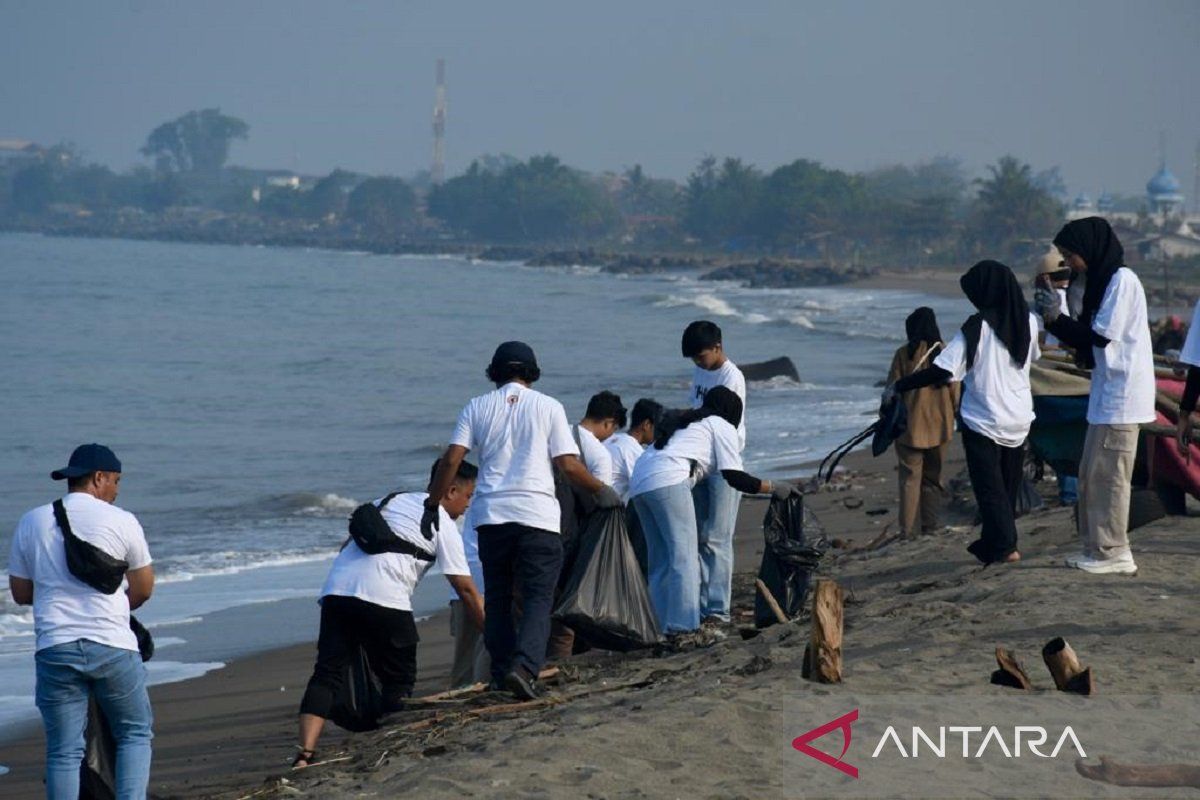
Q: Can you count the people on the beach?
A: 13